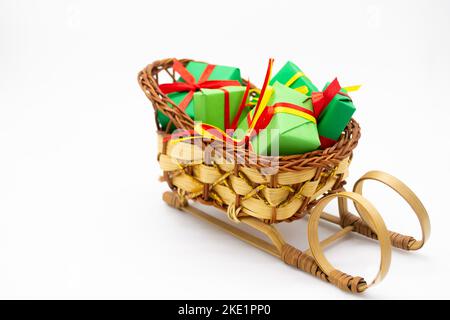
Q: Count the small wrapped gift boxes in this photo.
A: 5